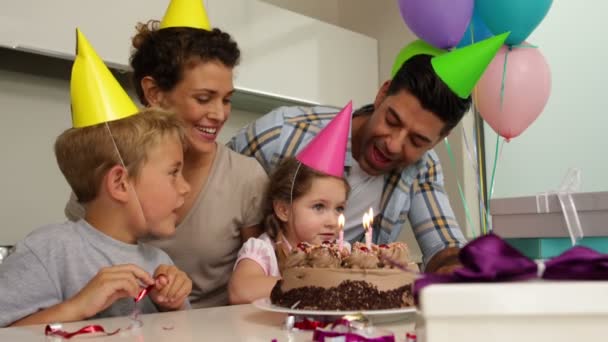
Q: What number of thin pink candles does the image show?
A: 3